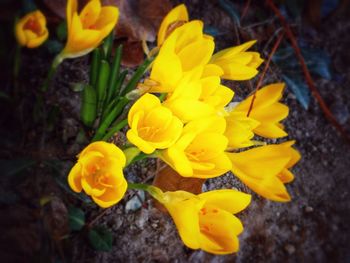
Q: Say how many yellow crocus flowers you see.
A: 13